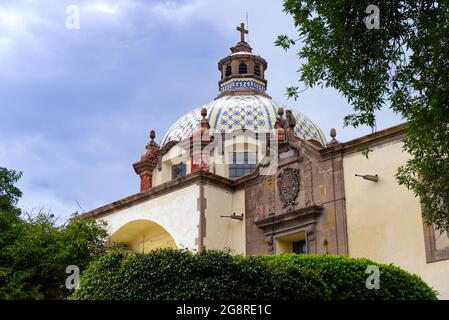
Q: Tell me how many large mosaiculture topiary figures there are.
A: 0